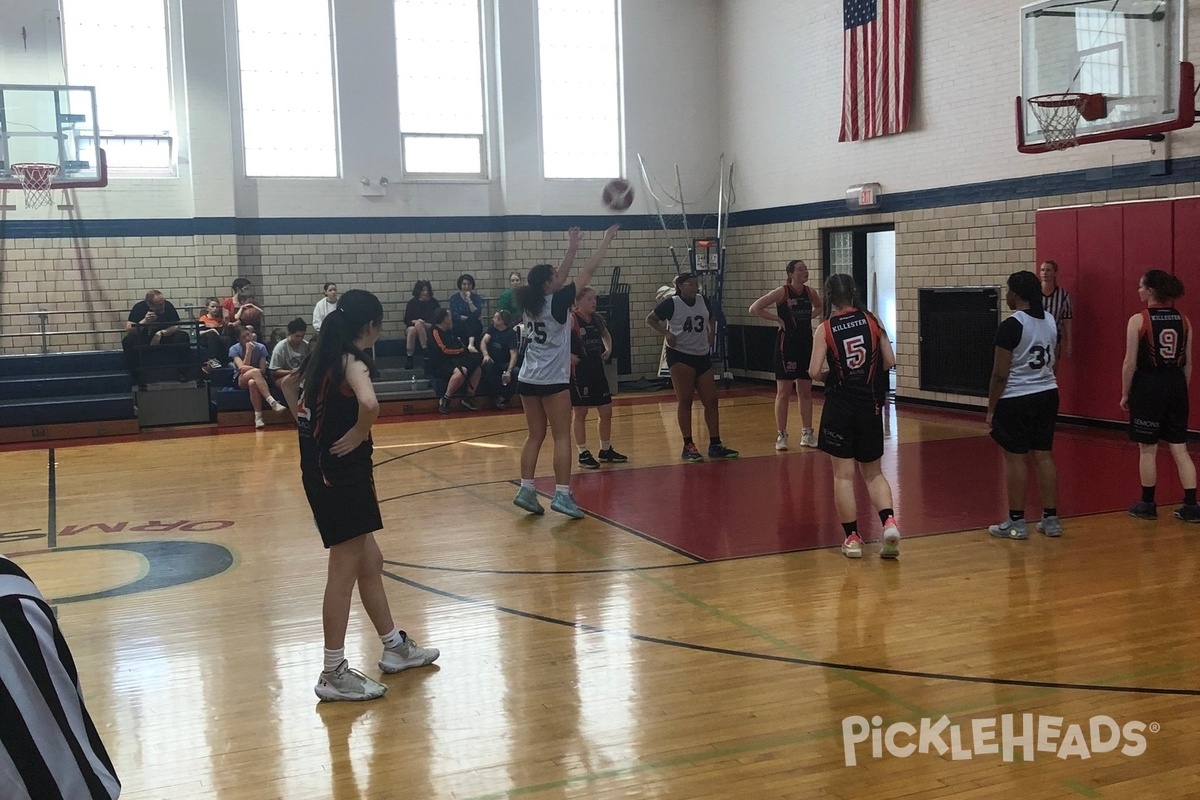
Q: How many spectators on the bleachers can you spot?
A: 11